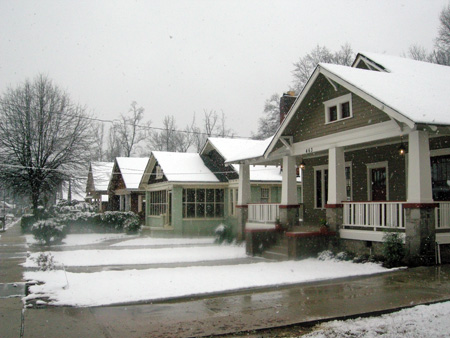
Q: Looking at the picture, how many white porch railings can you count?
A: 3